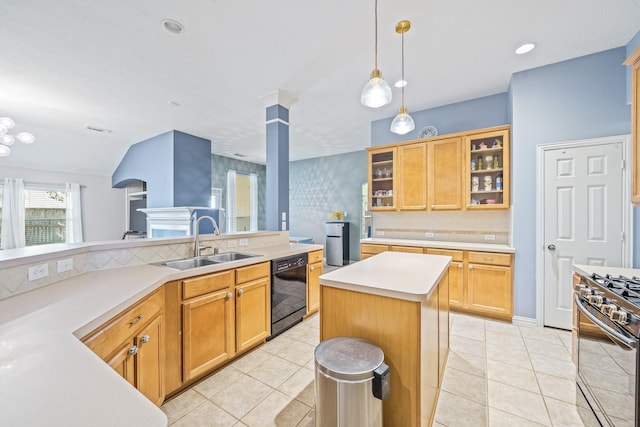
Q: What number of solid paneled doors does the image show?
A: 1